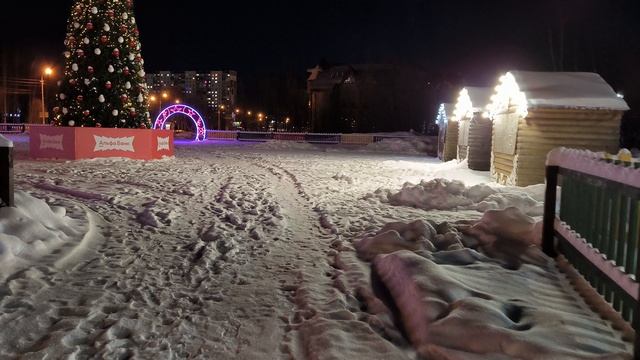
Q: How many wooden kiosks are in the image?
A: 3